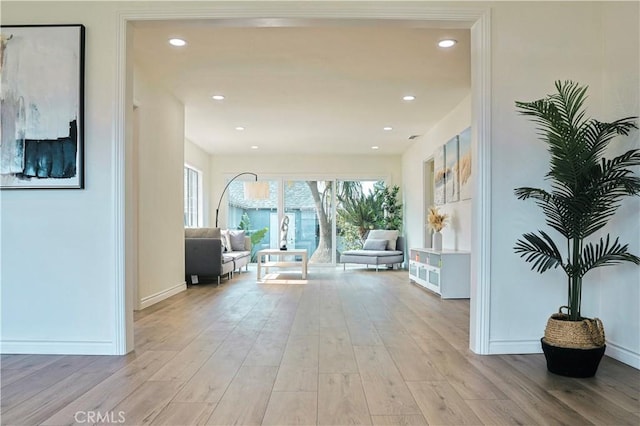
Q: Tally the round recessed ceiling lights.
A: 8